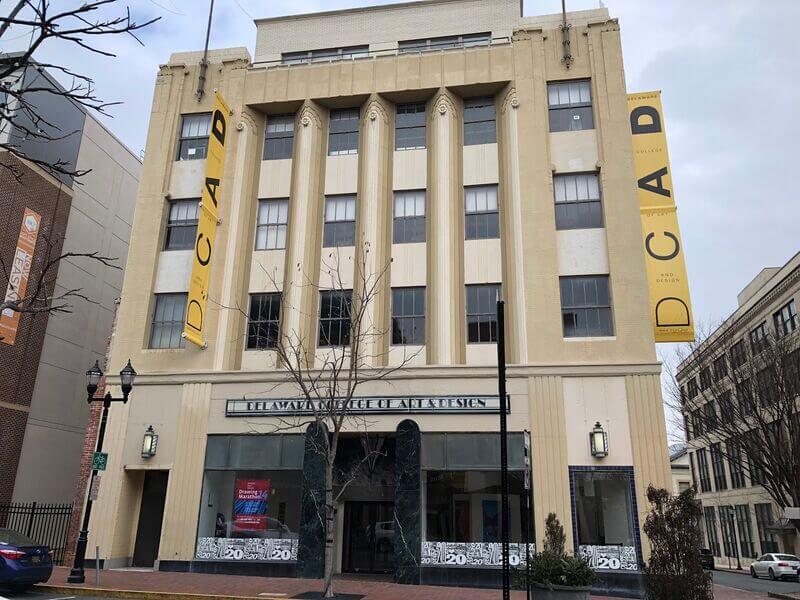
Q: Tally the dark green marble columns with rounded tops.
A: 2